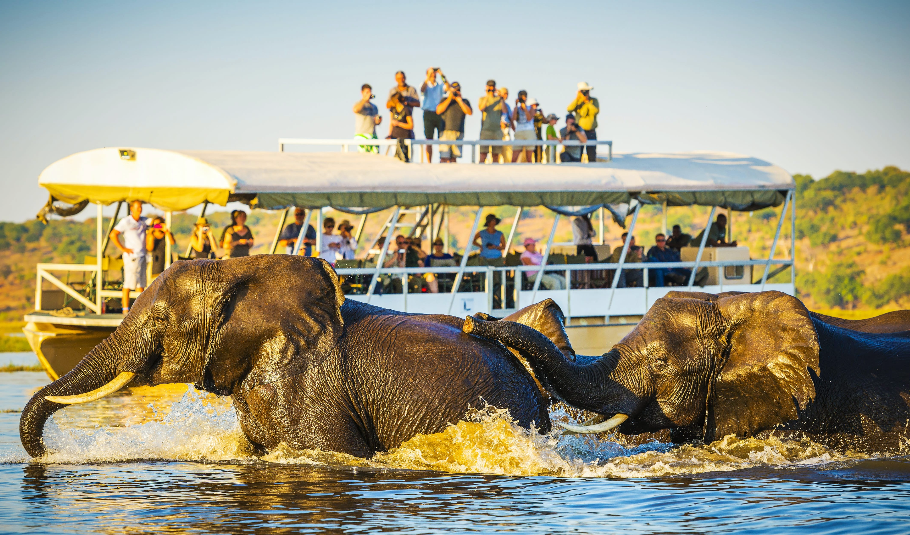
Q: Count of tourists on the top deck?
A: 12